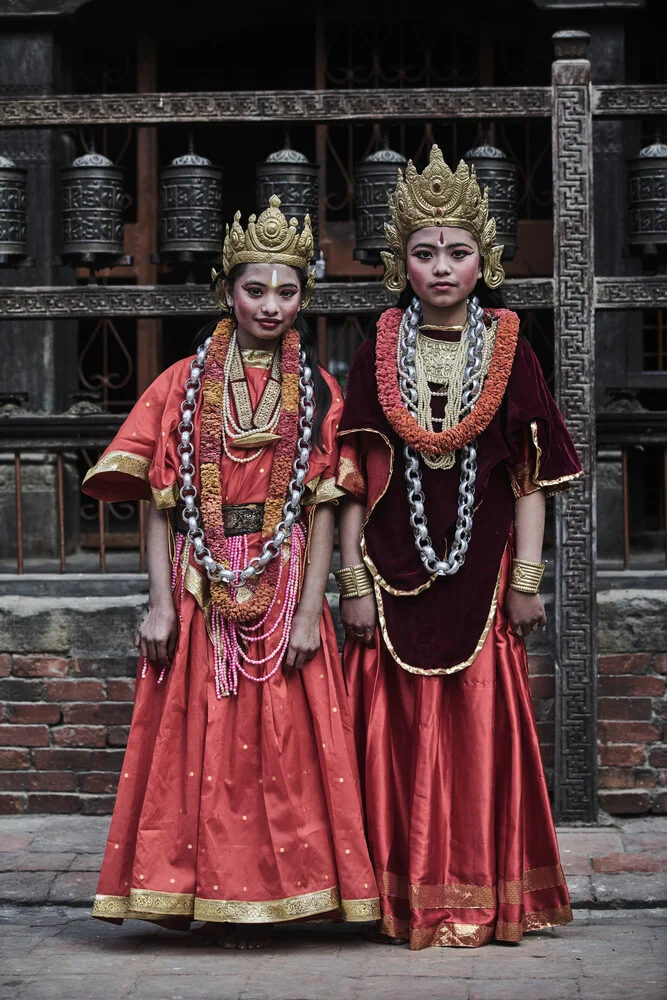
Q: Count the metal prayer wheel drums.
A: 7